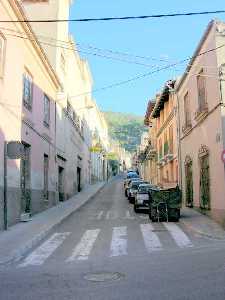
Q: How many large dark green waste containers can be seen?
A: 1